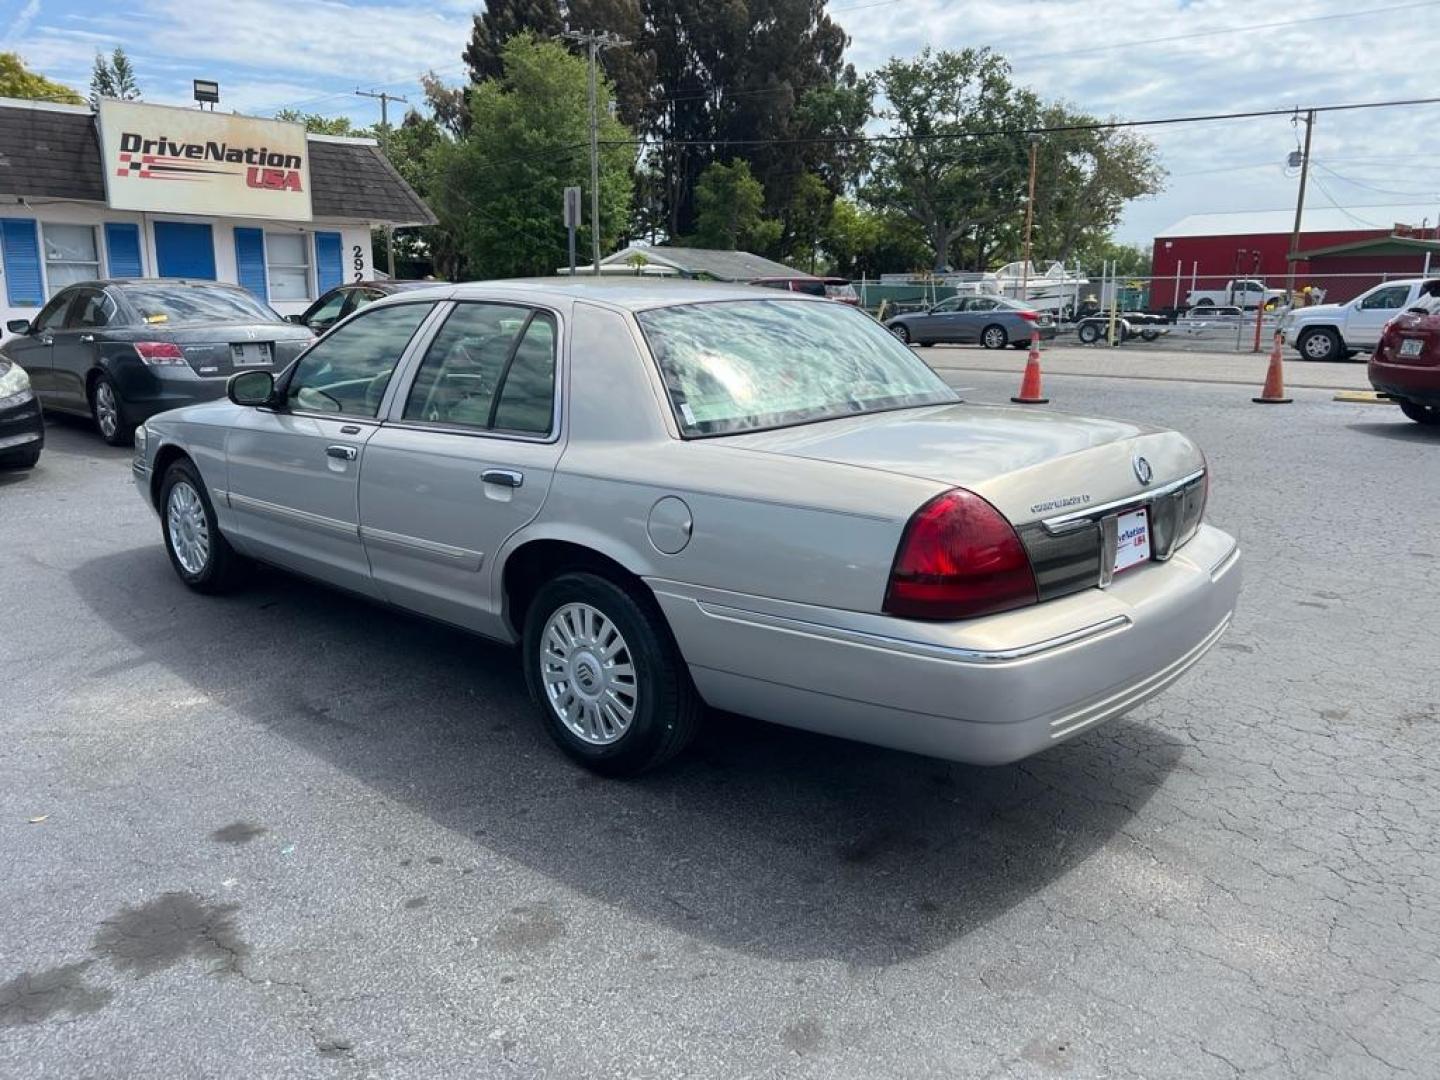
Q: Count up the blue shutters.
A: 4